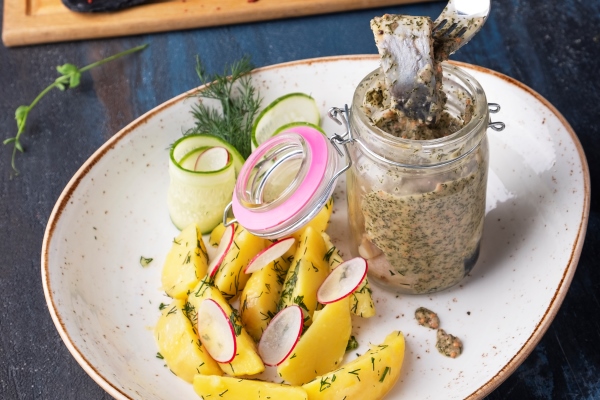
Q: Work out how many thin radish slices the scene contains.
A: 6